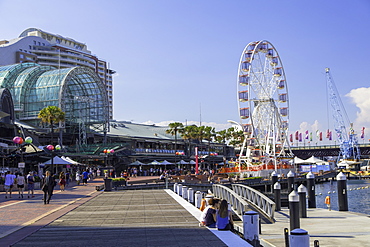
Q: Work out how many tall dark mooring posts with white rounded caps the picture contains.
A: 7